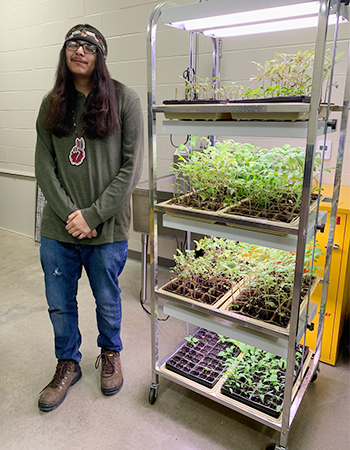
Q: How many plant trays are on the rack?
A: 8